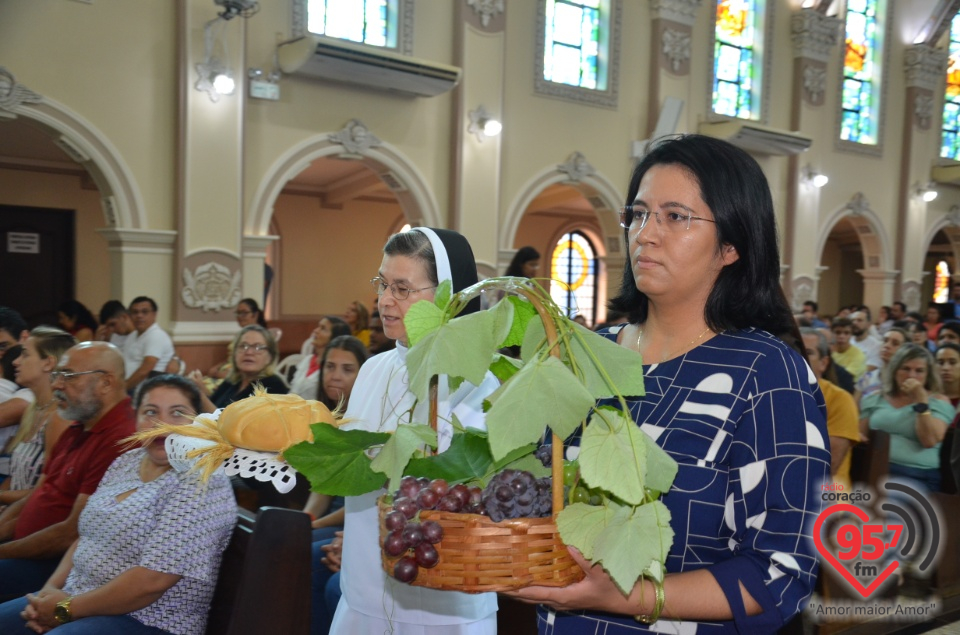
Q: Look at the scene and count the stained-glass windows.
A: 7